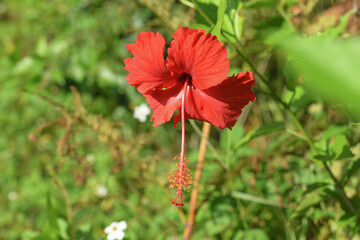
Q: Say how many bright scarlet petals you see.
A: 5